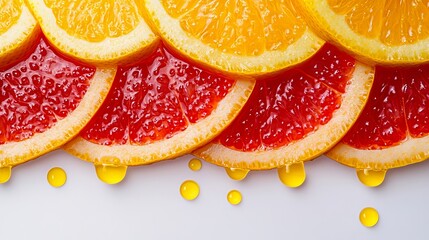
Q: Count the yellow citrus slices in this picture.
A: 4